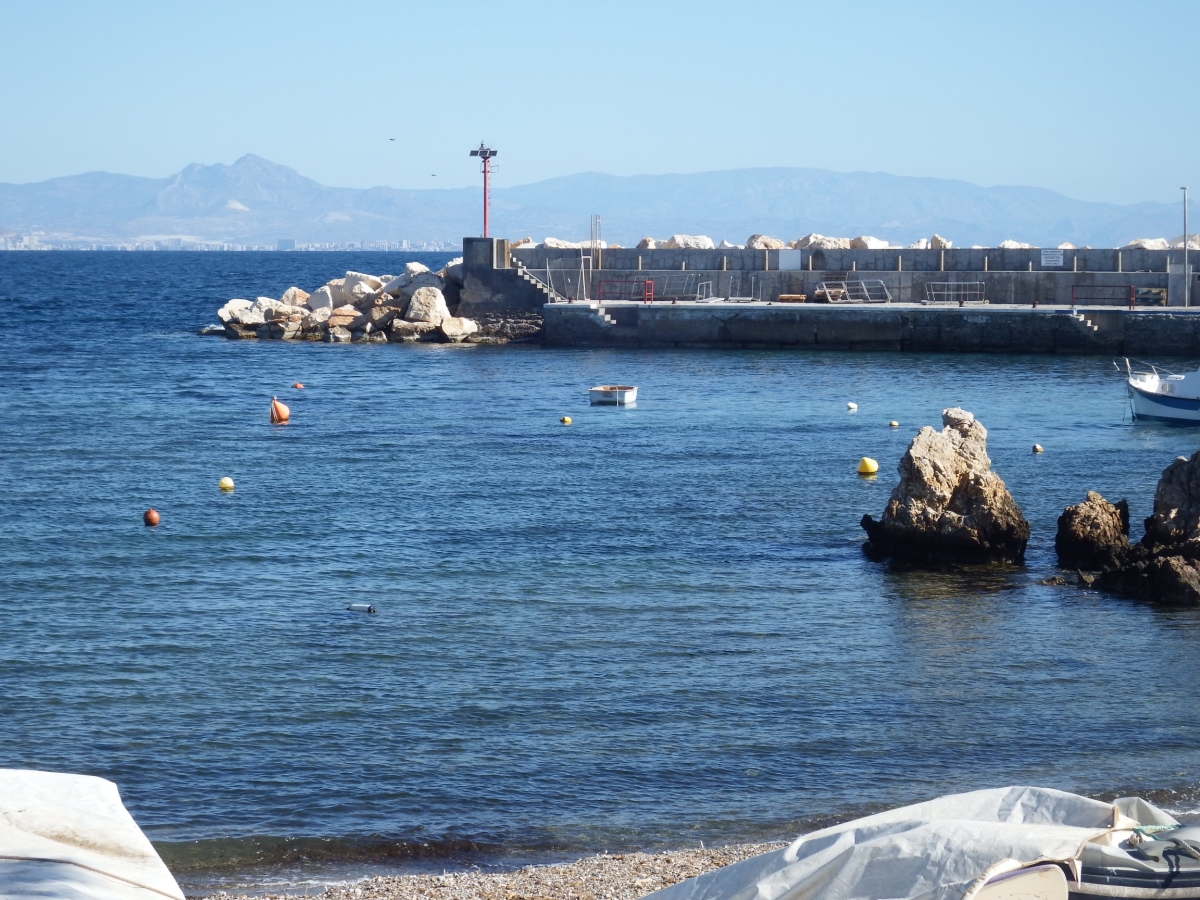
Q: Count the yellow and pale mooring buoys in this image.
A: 6